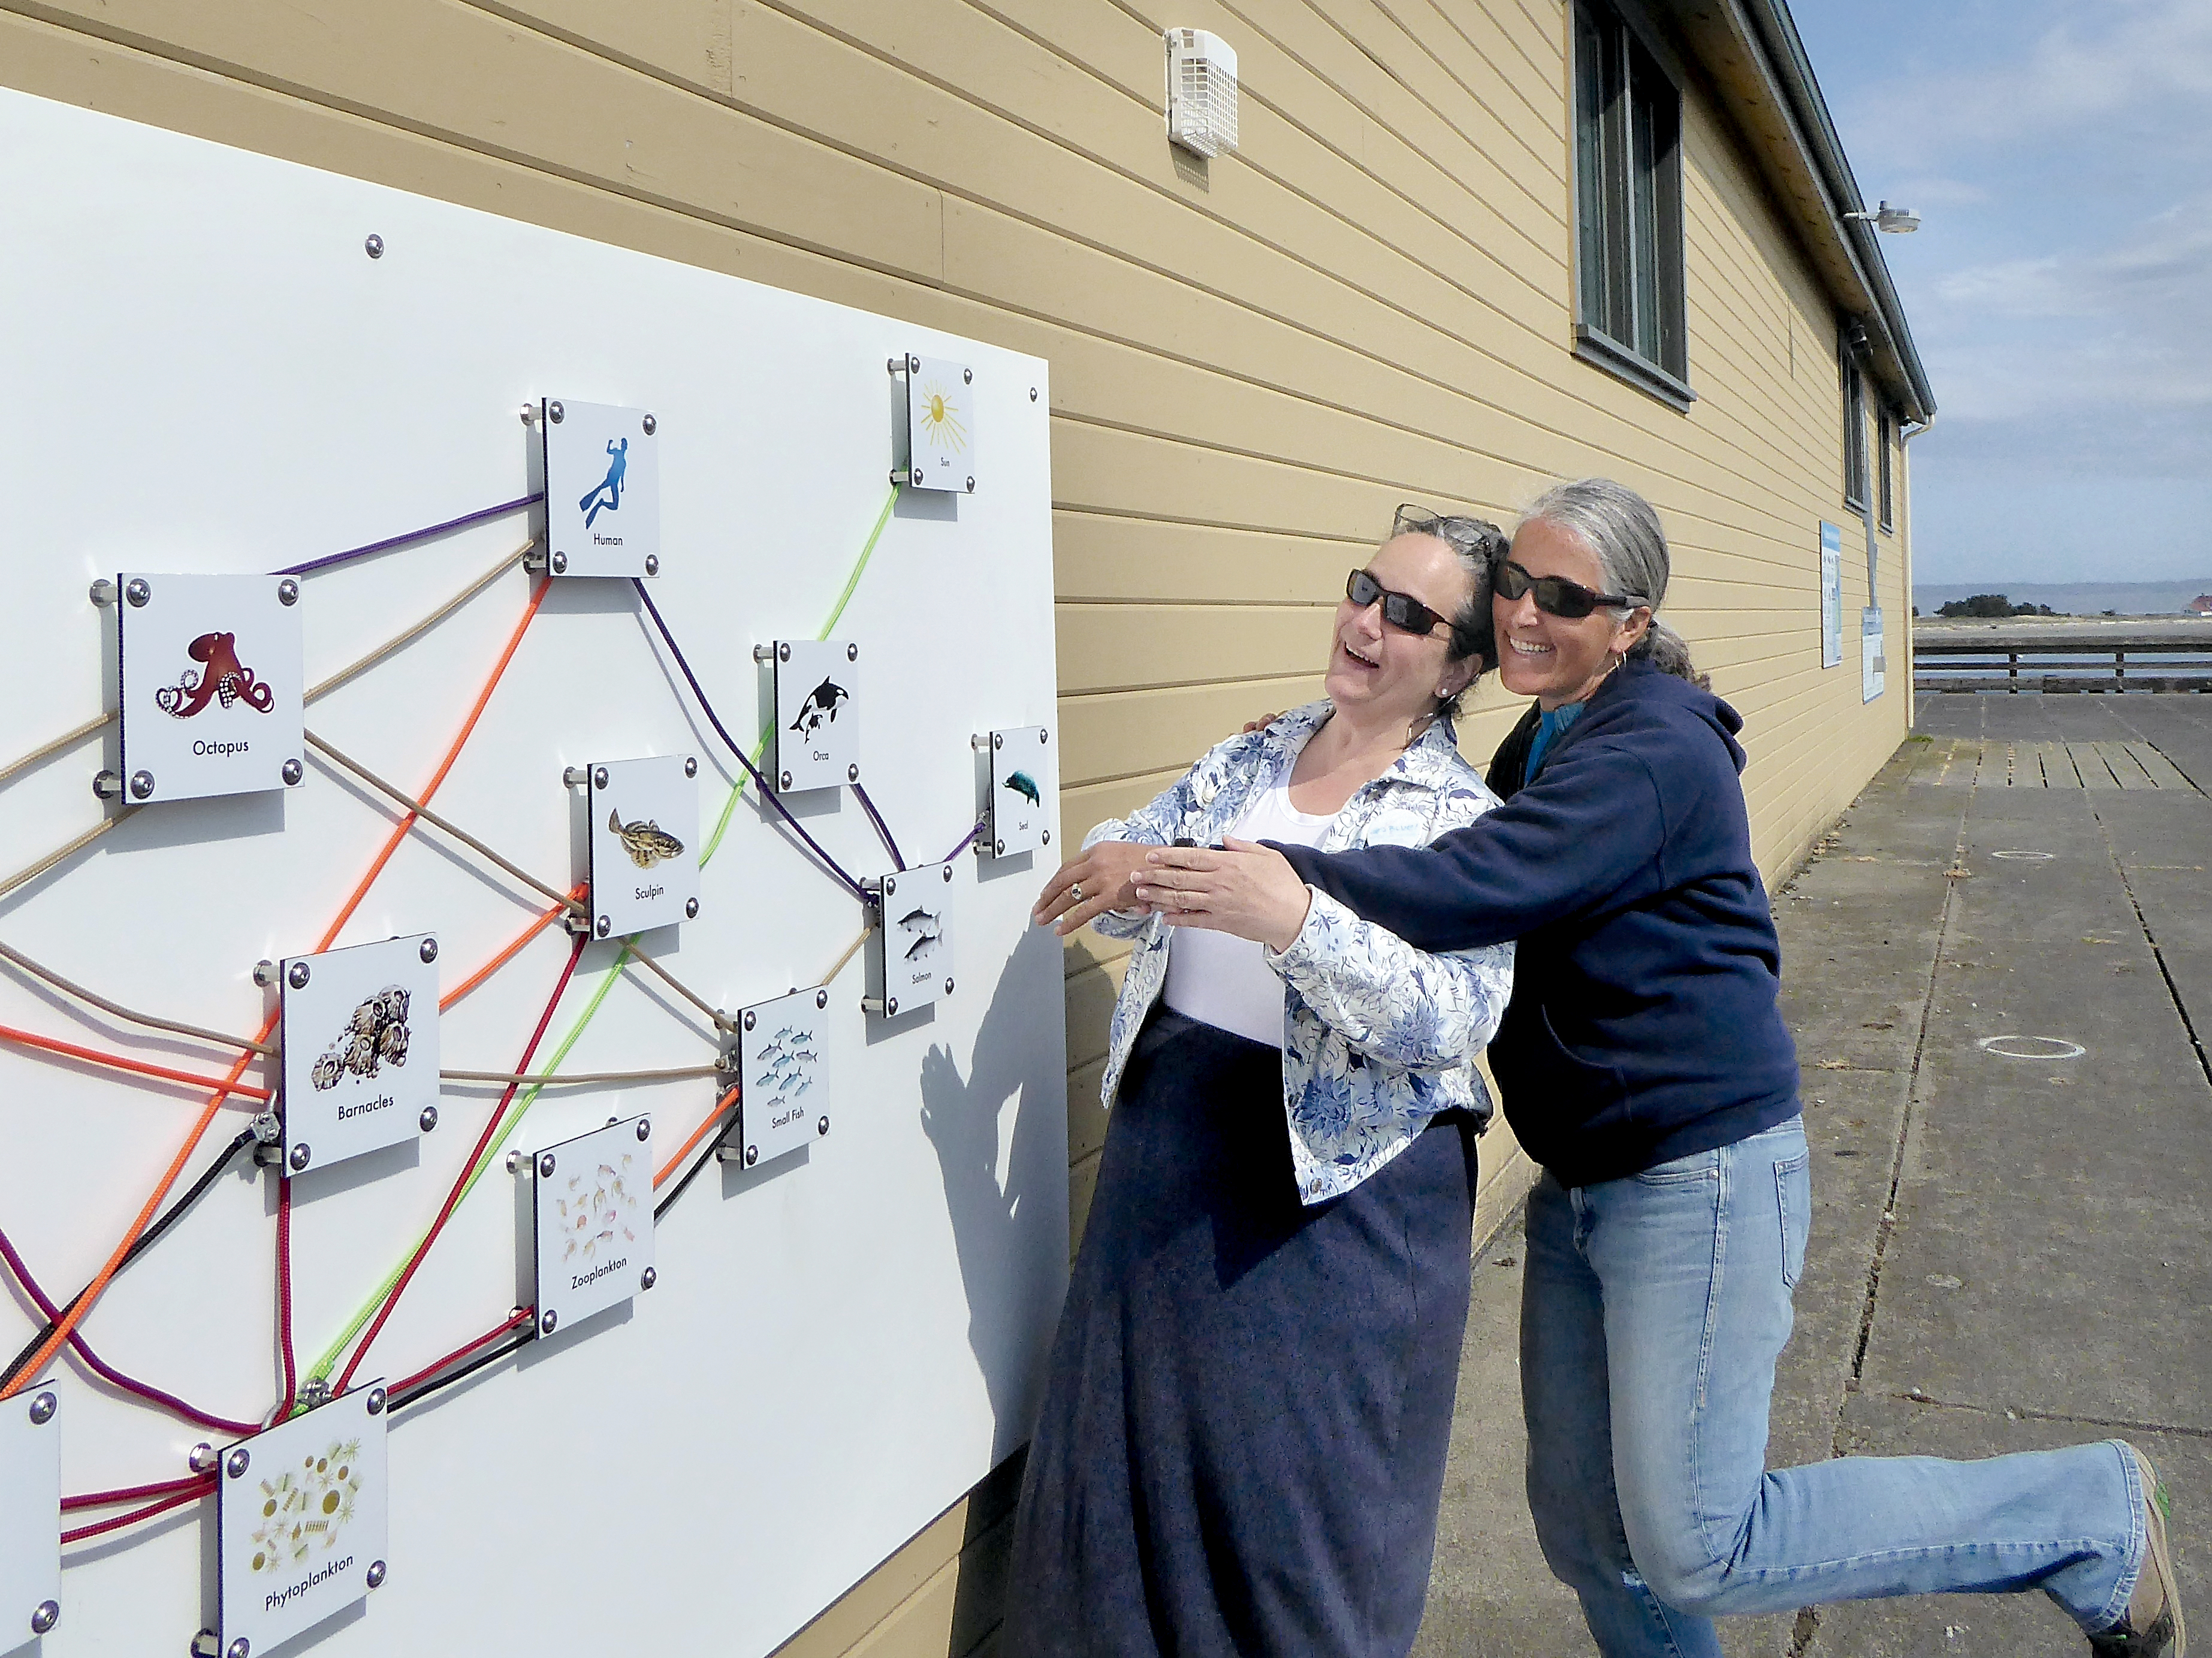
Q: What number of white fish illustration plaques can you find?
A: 3